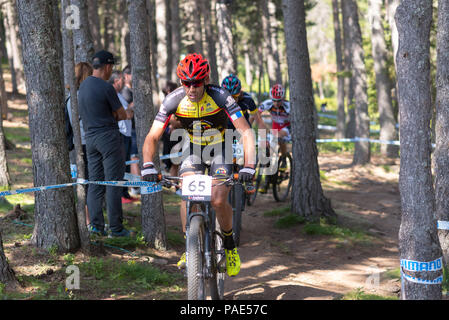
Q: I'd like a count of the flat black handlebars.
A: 1